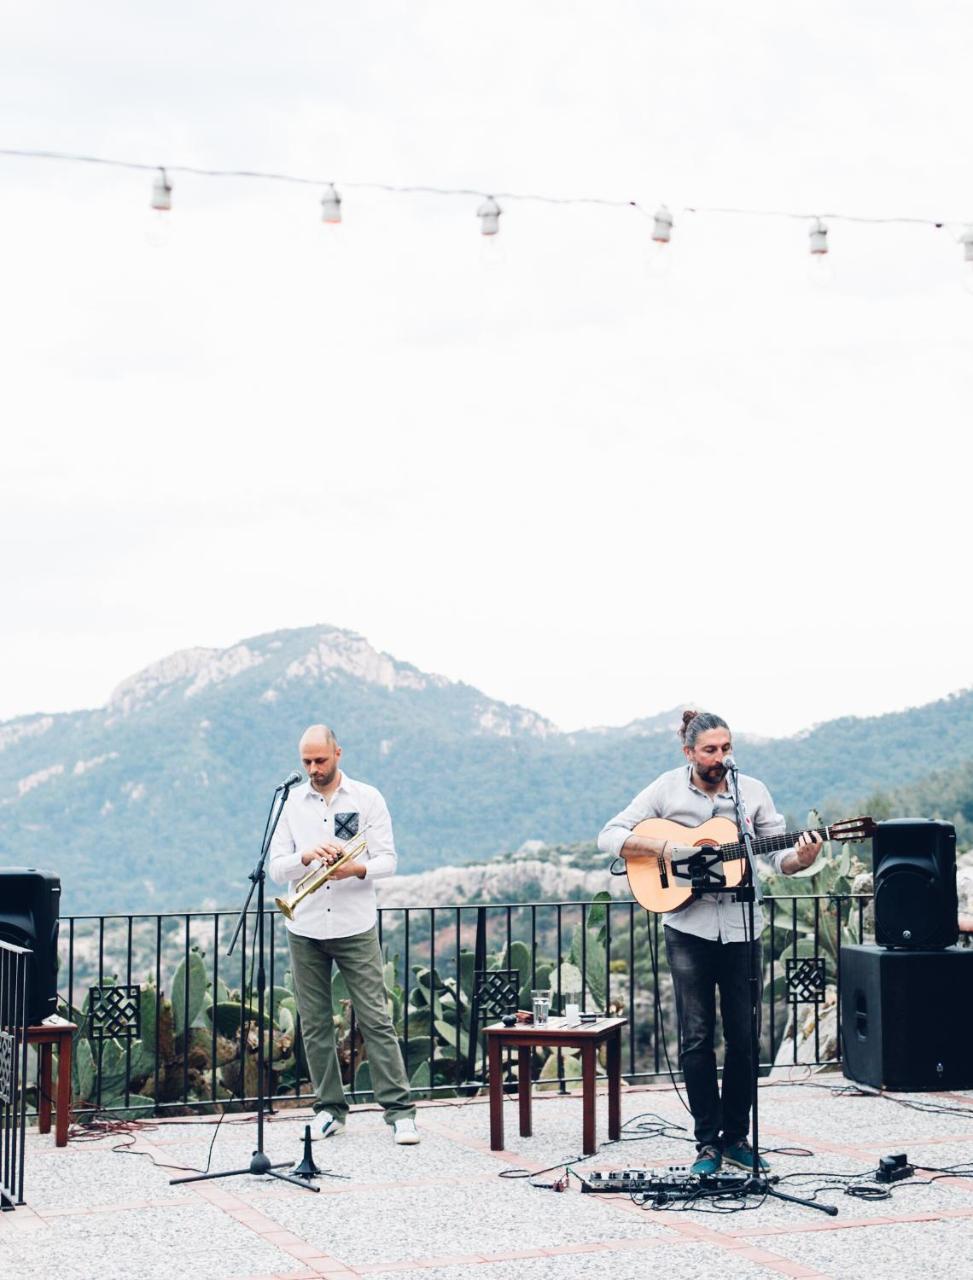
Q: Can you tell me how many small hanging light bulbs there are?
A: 6